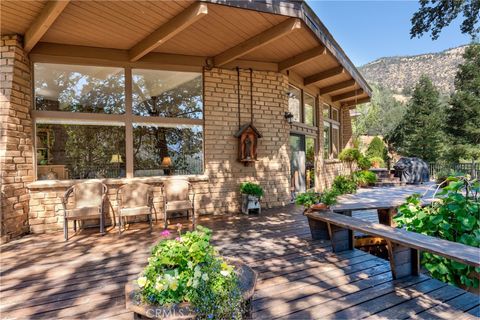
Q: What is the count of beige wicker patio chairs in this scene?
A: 3